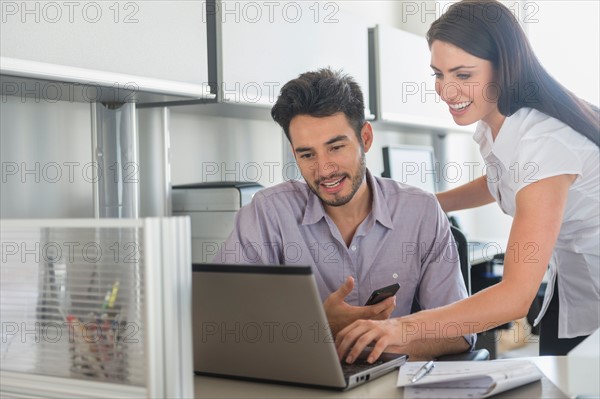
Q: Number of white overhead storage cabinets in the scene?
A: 3